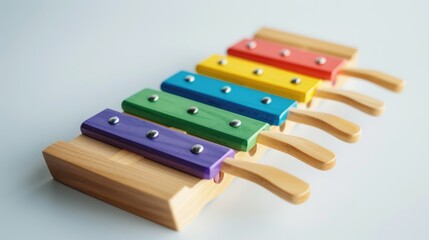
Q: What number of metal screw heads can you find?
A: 15